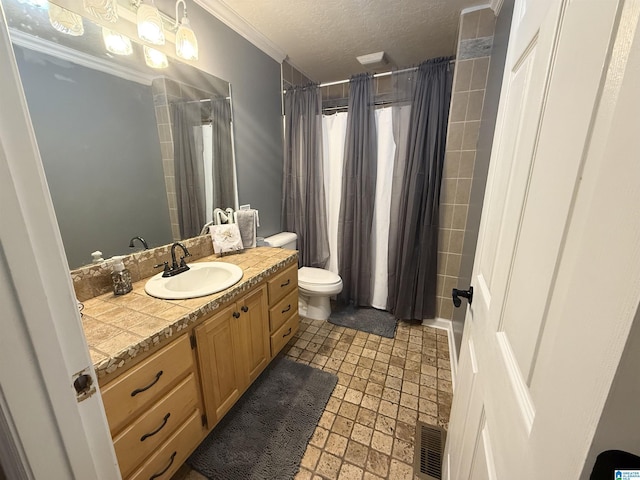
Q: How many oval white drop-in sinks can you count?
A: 1